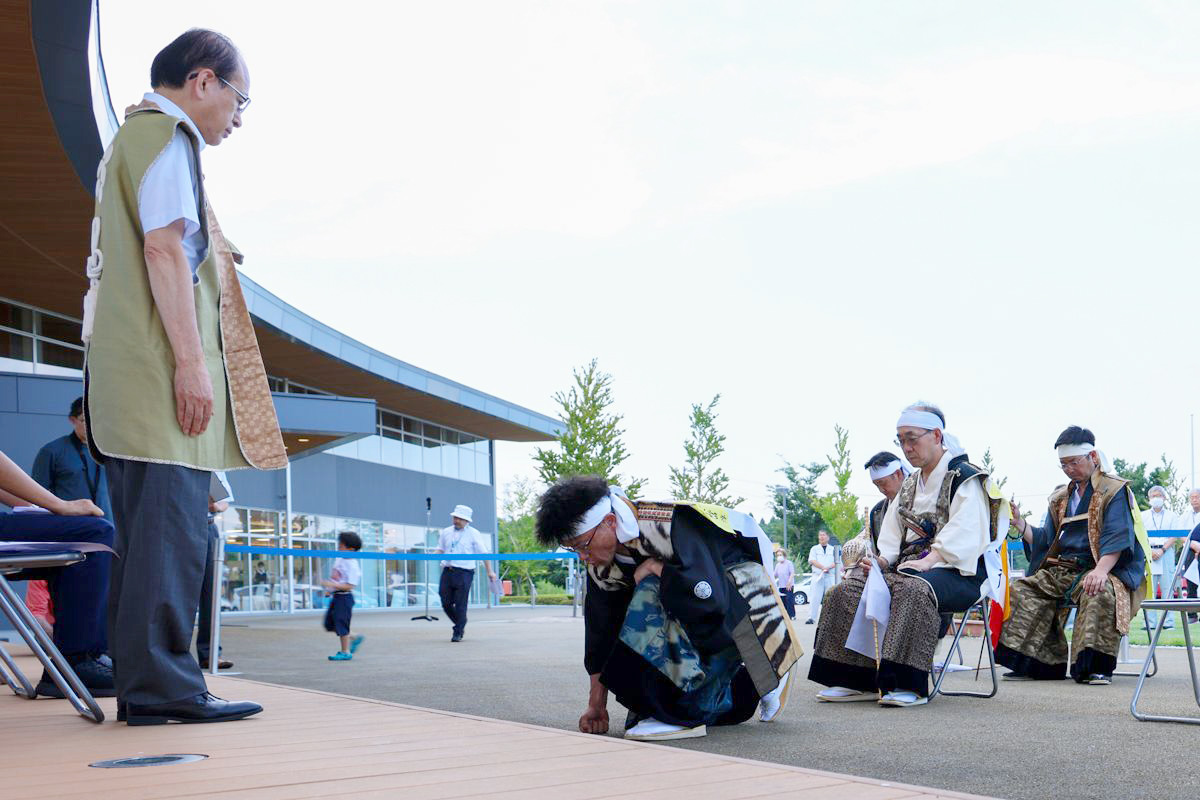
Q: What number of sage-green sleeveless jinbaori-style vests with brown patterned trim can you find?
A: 1